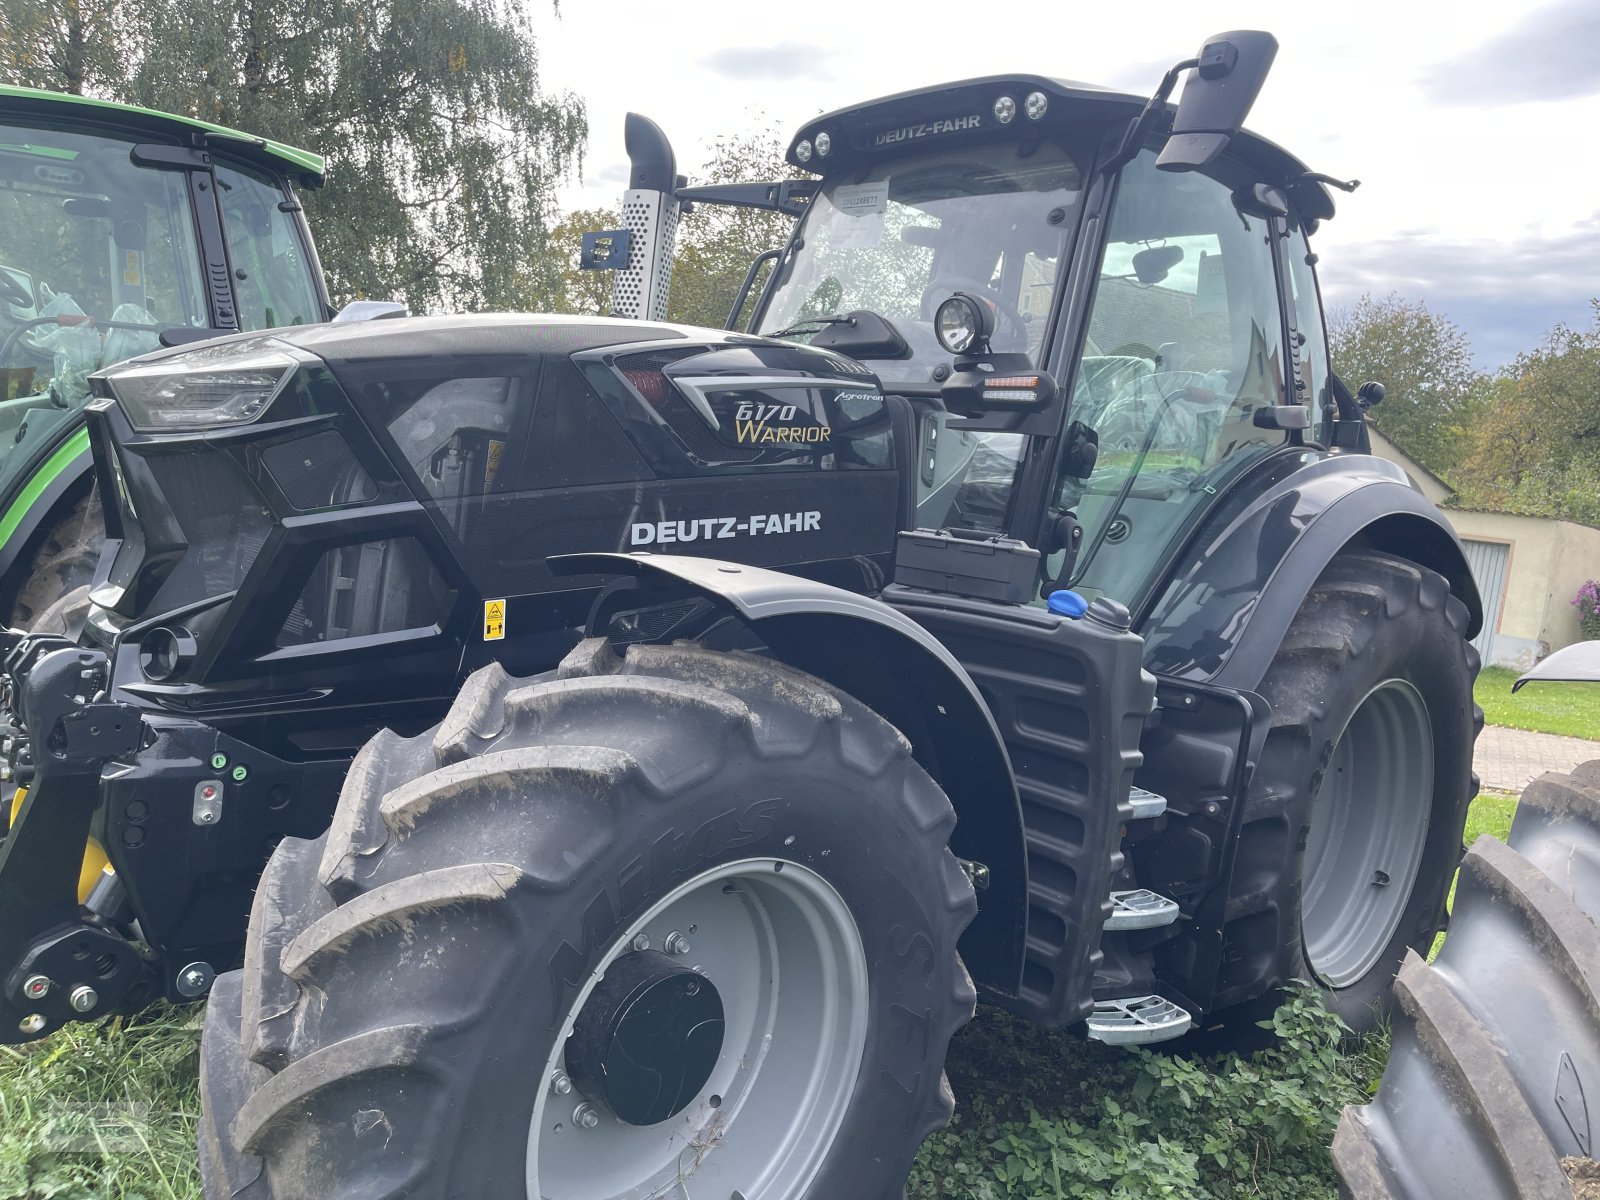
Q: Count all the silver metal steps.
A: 3